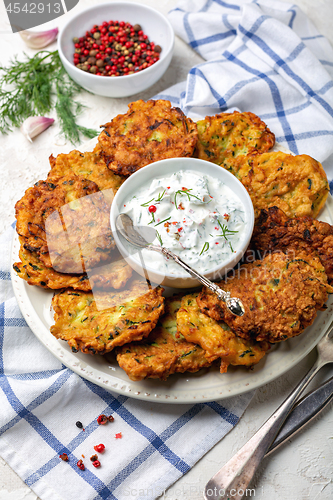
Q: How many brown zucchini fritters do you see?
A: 11